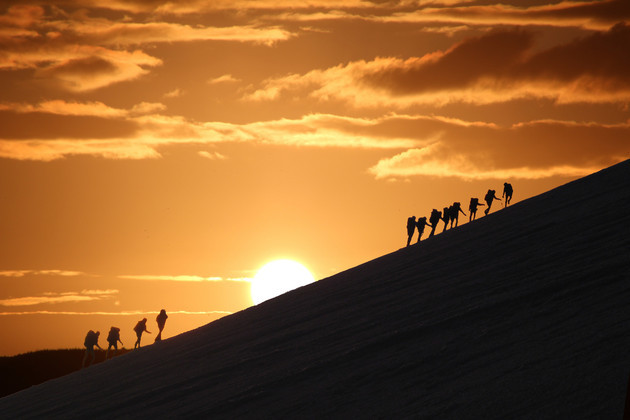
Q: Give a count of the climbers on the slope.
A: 12